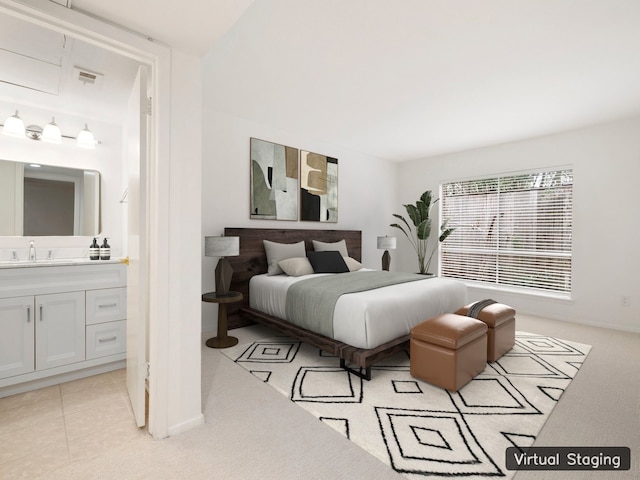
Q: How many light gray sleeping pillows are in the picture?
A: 2